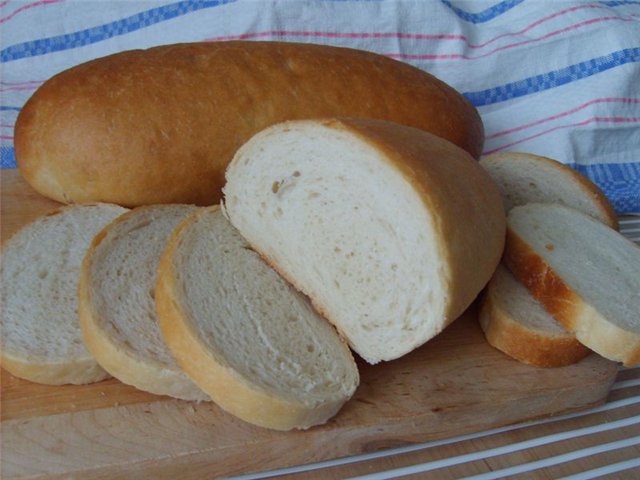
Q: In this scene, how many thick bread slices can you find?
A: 6